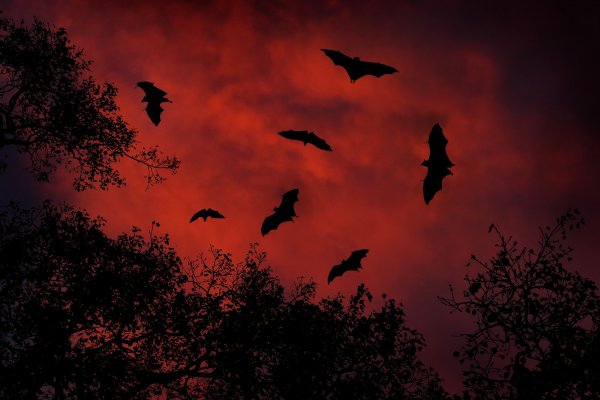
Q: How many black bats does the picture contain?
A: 7